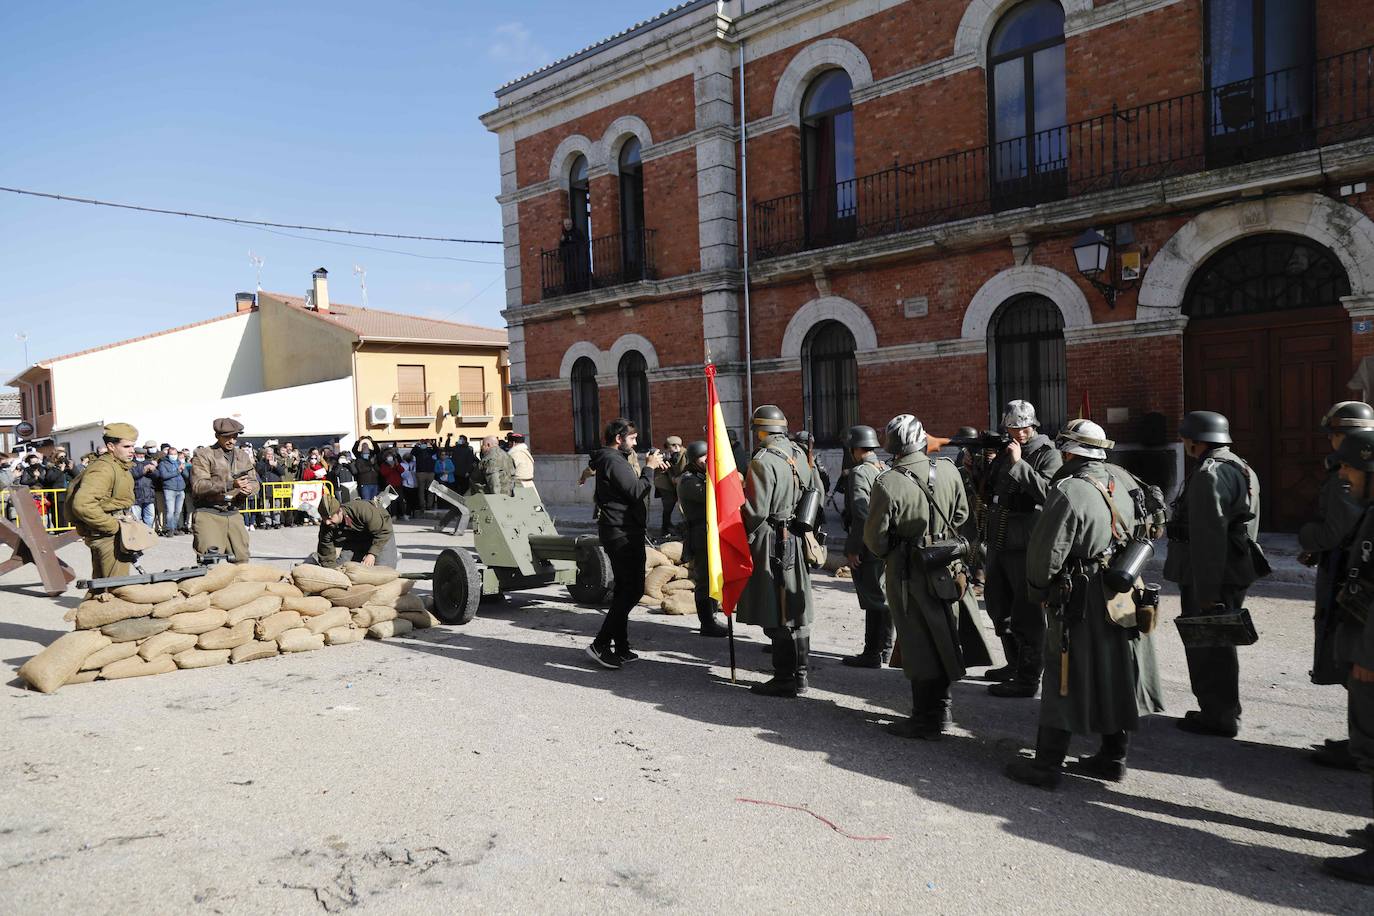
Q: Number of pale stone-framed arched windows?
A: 8